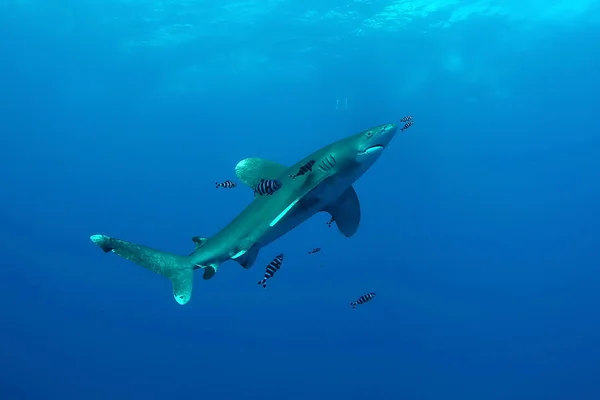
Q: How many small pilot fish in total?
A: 9